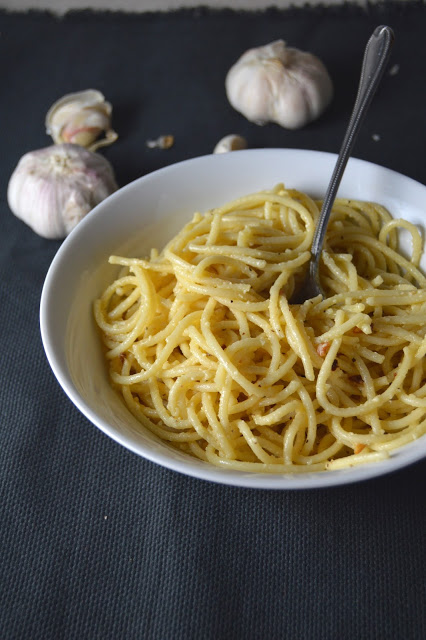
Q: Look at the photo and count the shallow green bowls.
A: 0